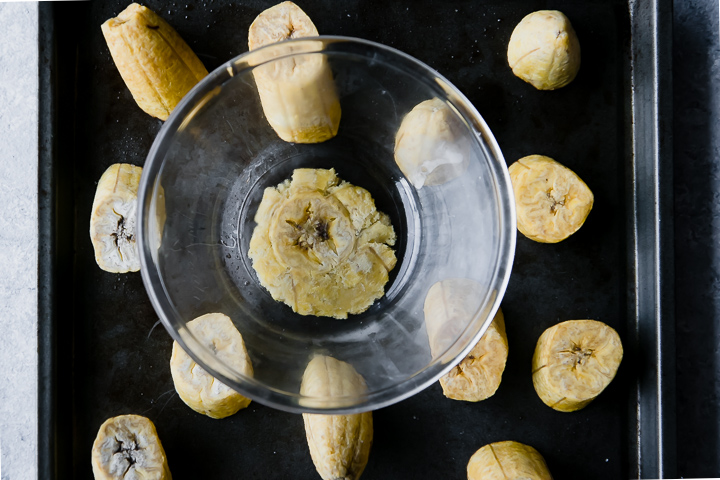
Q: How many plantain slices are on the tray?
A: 13